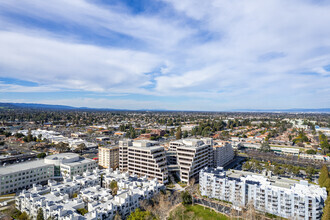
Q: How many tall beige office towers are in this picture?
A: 2